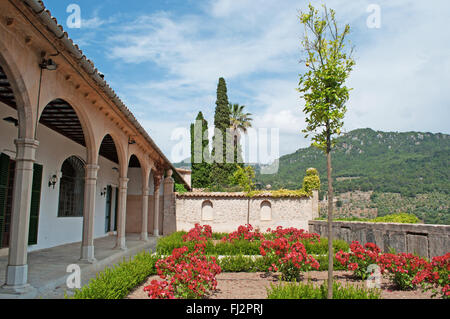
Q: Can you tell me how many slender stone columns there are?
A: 5